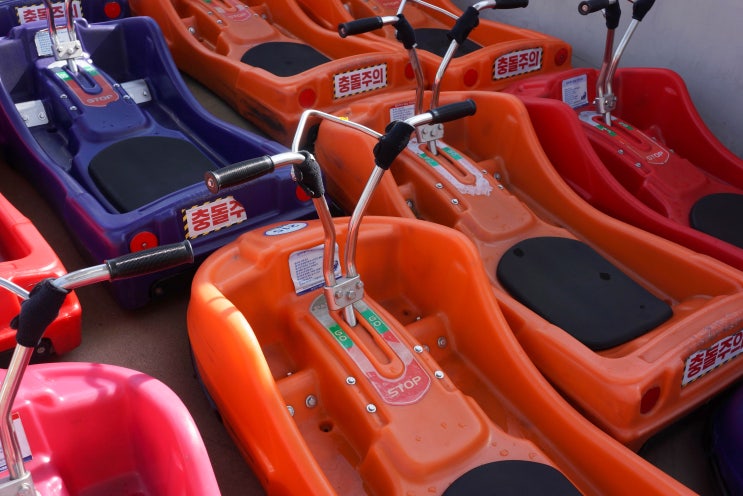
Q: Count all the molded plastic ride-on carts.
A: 10